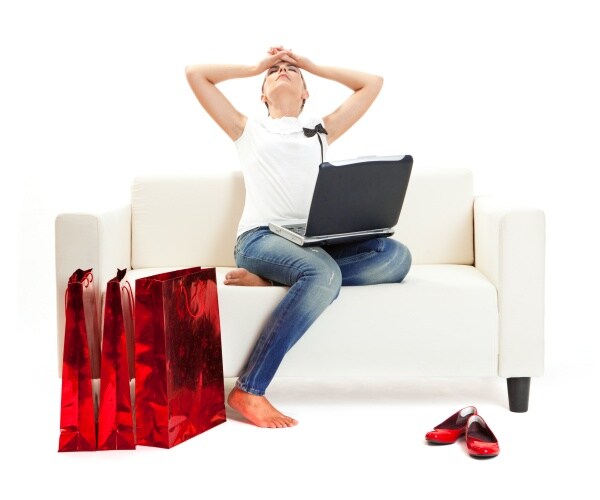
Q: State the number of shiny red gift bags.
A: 3